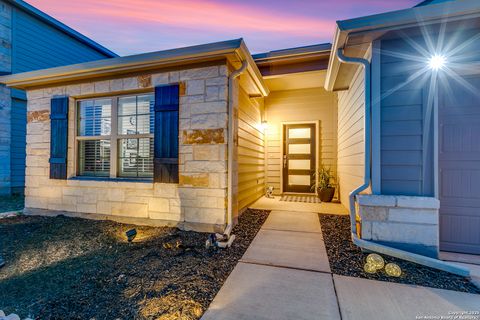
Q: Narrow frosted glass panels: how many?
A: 4